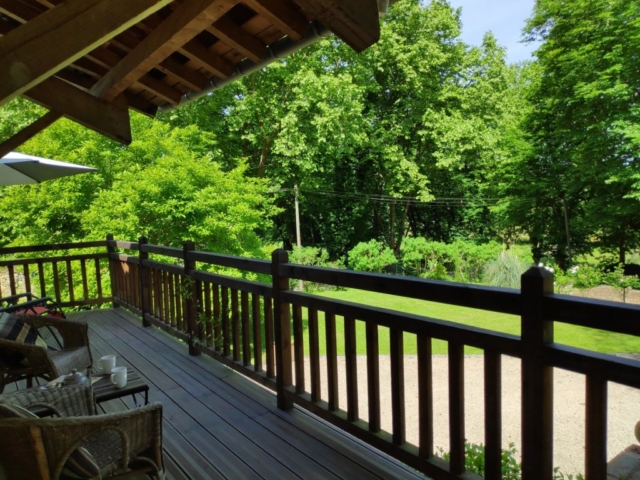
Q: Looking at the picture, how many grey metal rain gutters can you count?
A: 1